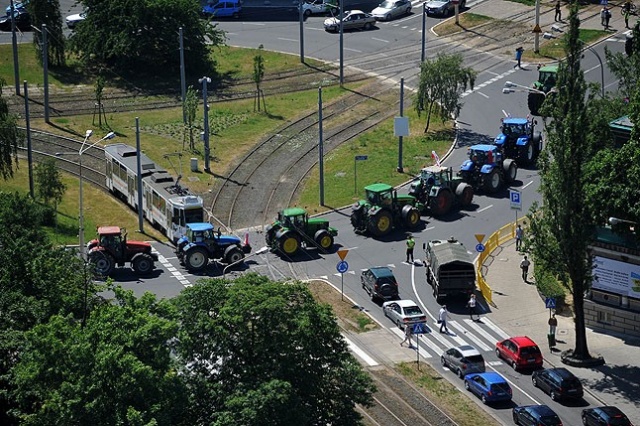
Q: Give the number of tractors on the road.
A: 8